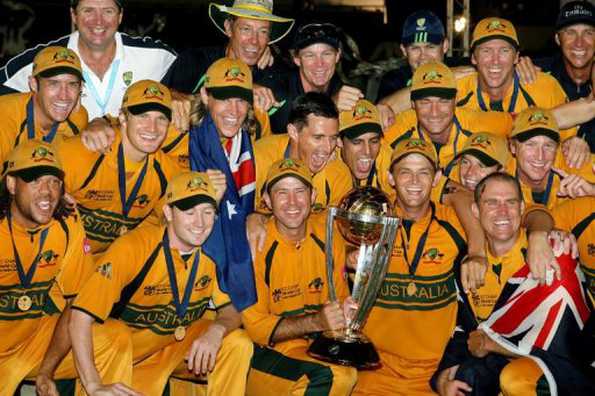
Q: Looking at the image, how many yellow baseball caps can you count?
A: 12